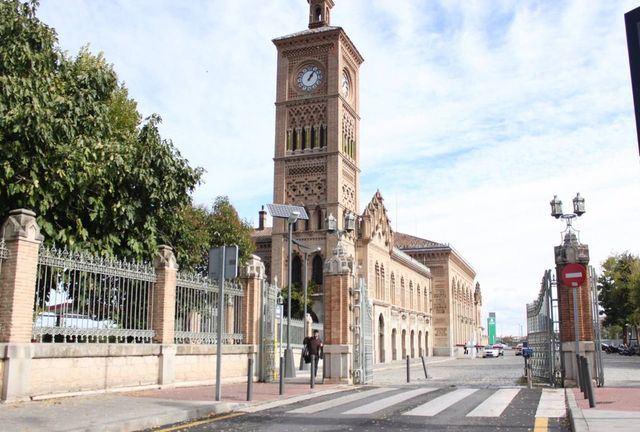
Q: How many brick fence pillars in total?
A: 5